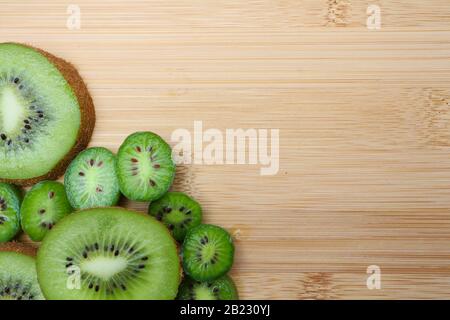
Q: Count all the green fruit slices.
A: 10